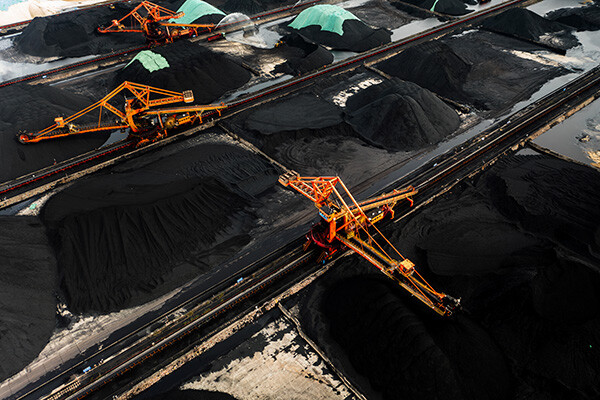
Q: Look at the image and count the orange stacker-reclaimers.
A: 3